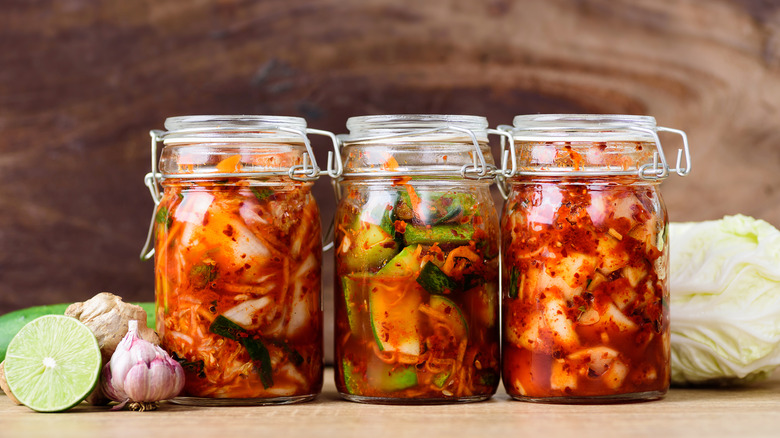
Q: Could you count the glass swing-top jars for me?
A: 3